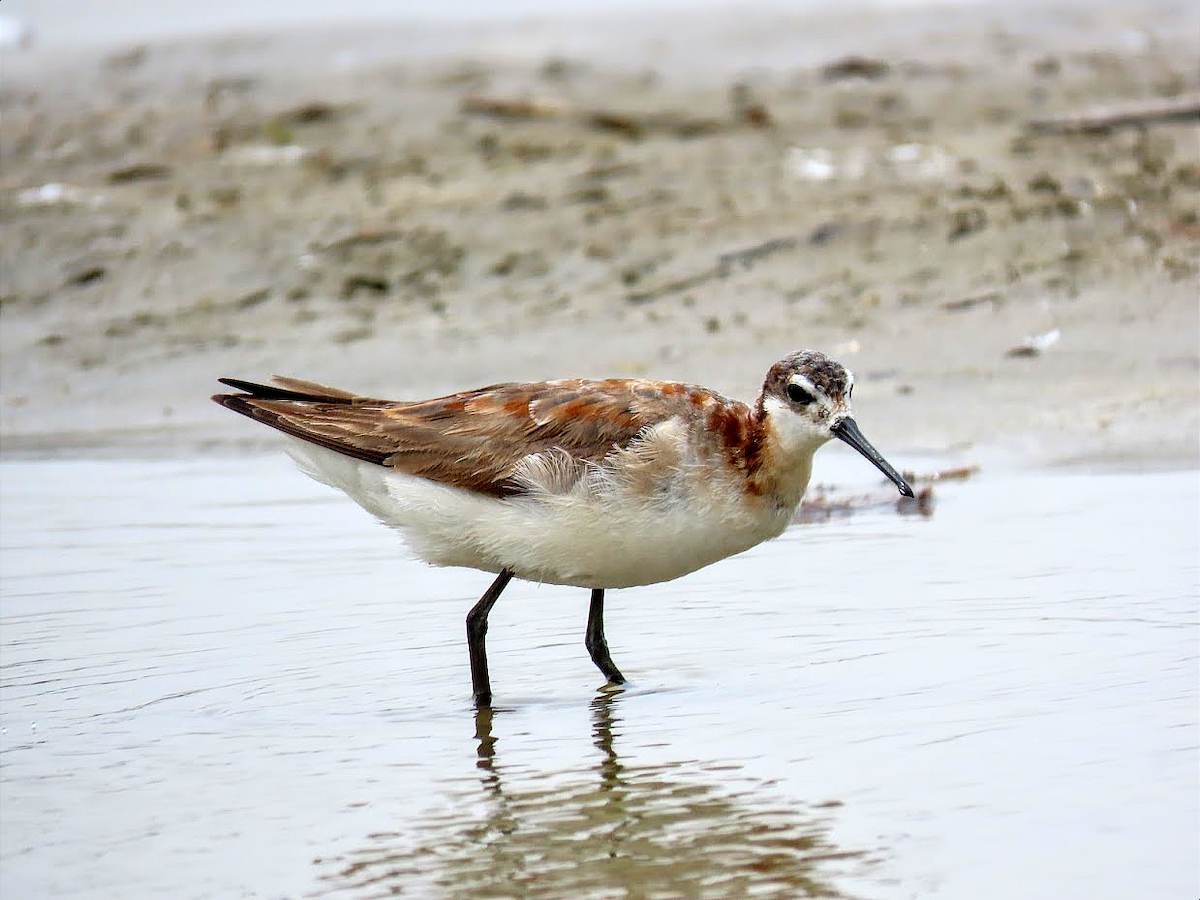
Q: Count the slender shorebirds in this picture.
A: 1